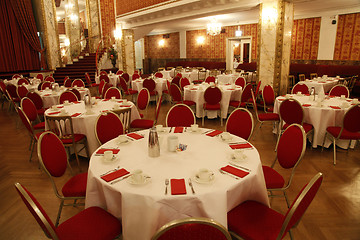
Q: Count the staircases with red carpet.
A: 1